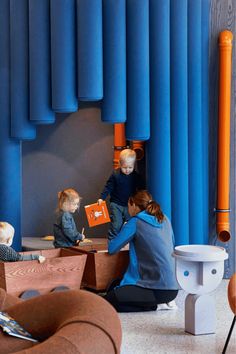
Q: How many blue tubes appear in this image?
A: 11